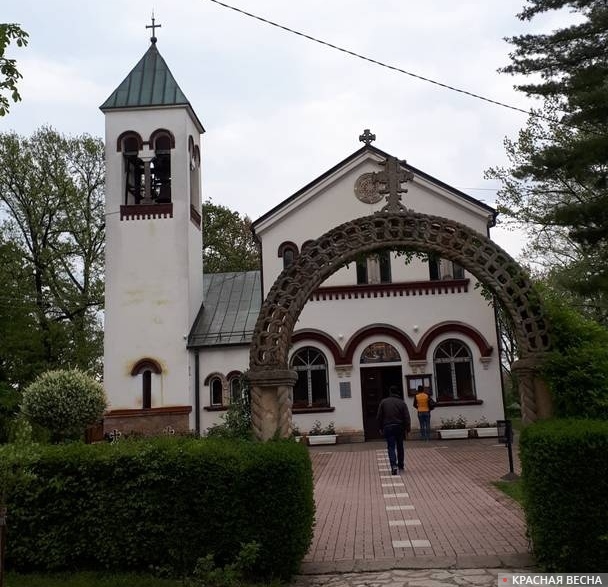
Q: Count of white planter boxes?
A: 4